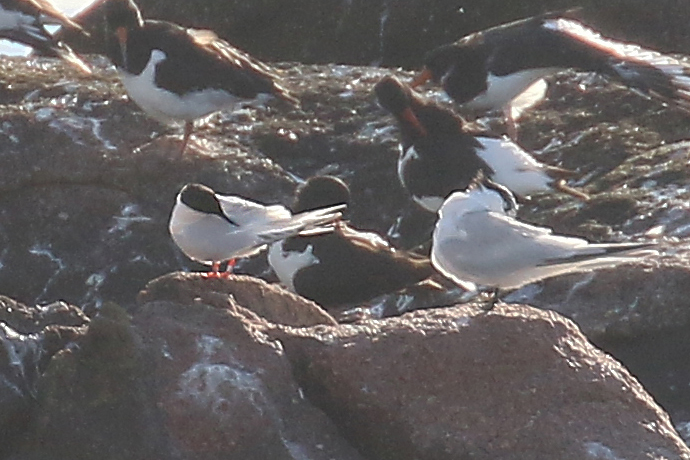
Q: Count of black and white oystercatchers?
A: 5